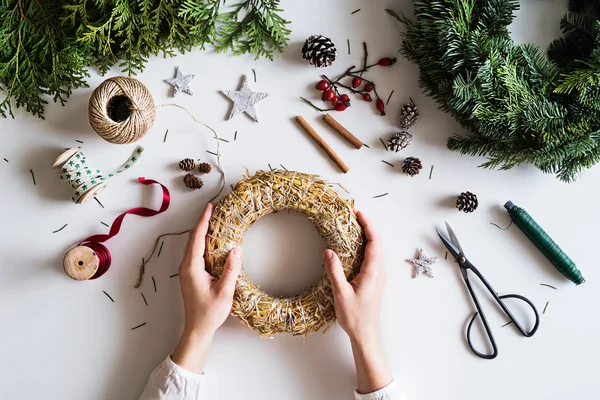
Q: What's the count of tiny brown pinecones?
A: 3